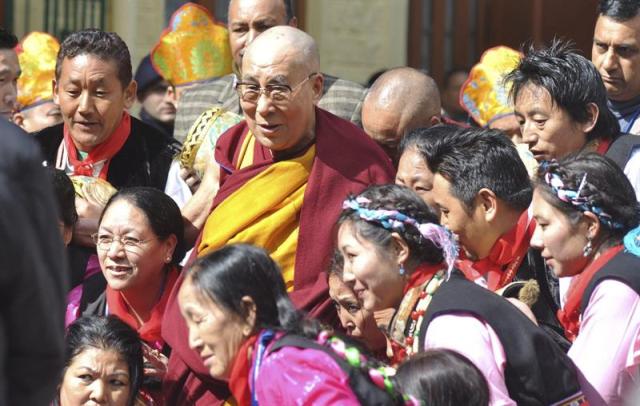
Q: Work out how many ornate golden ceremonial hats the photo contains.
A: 3